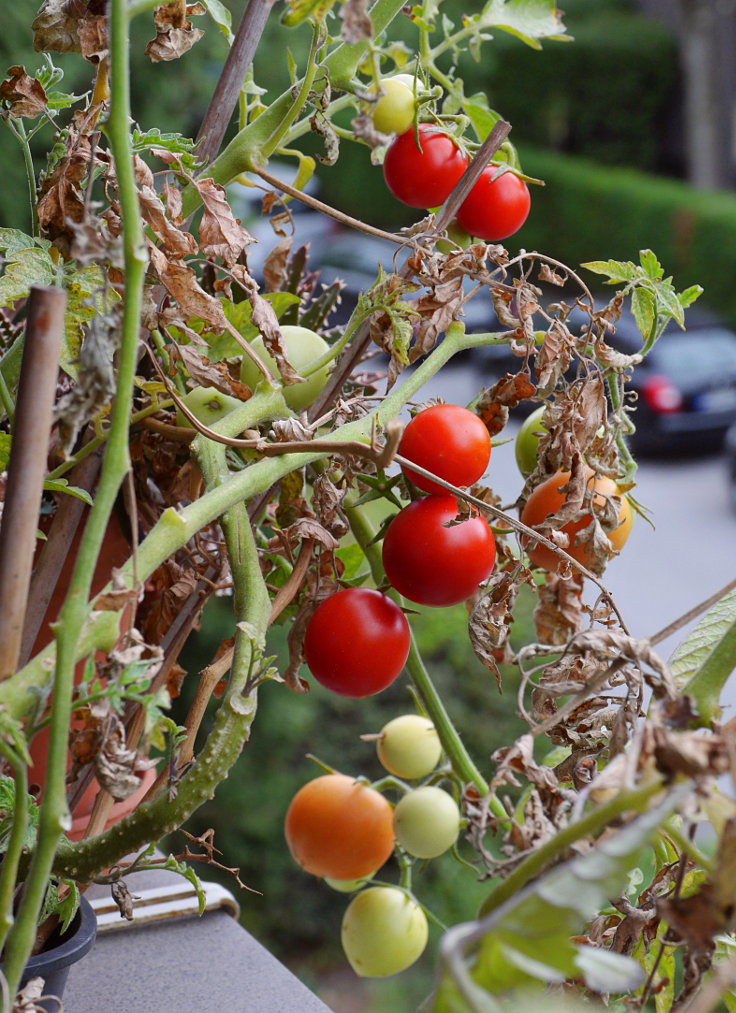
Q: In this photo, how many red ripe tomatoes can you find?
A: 5